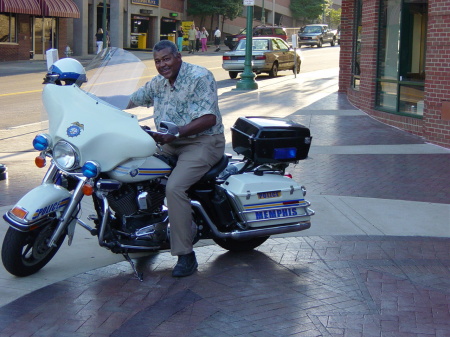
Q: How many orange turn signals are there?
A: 2